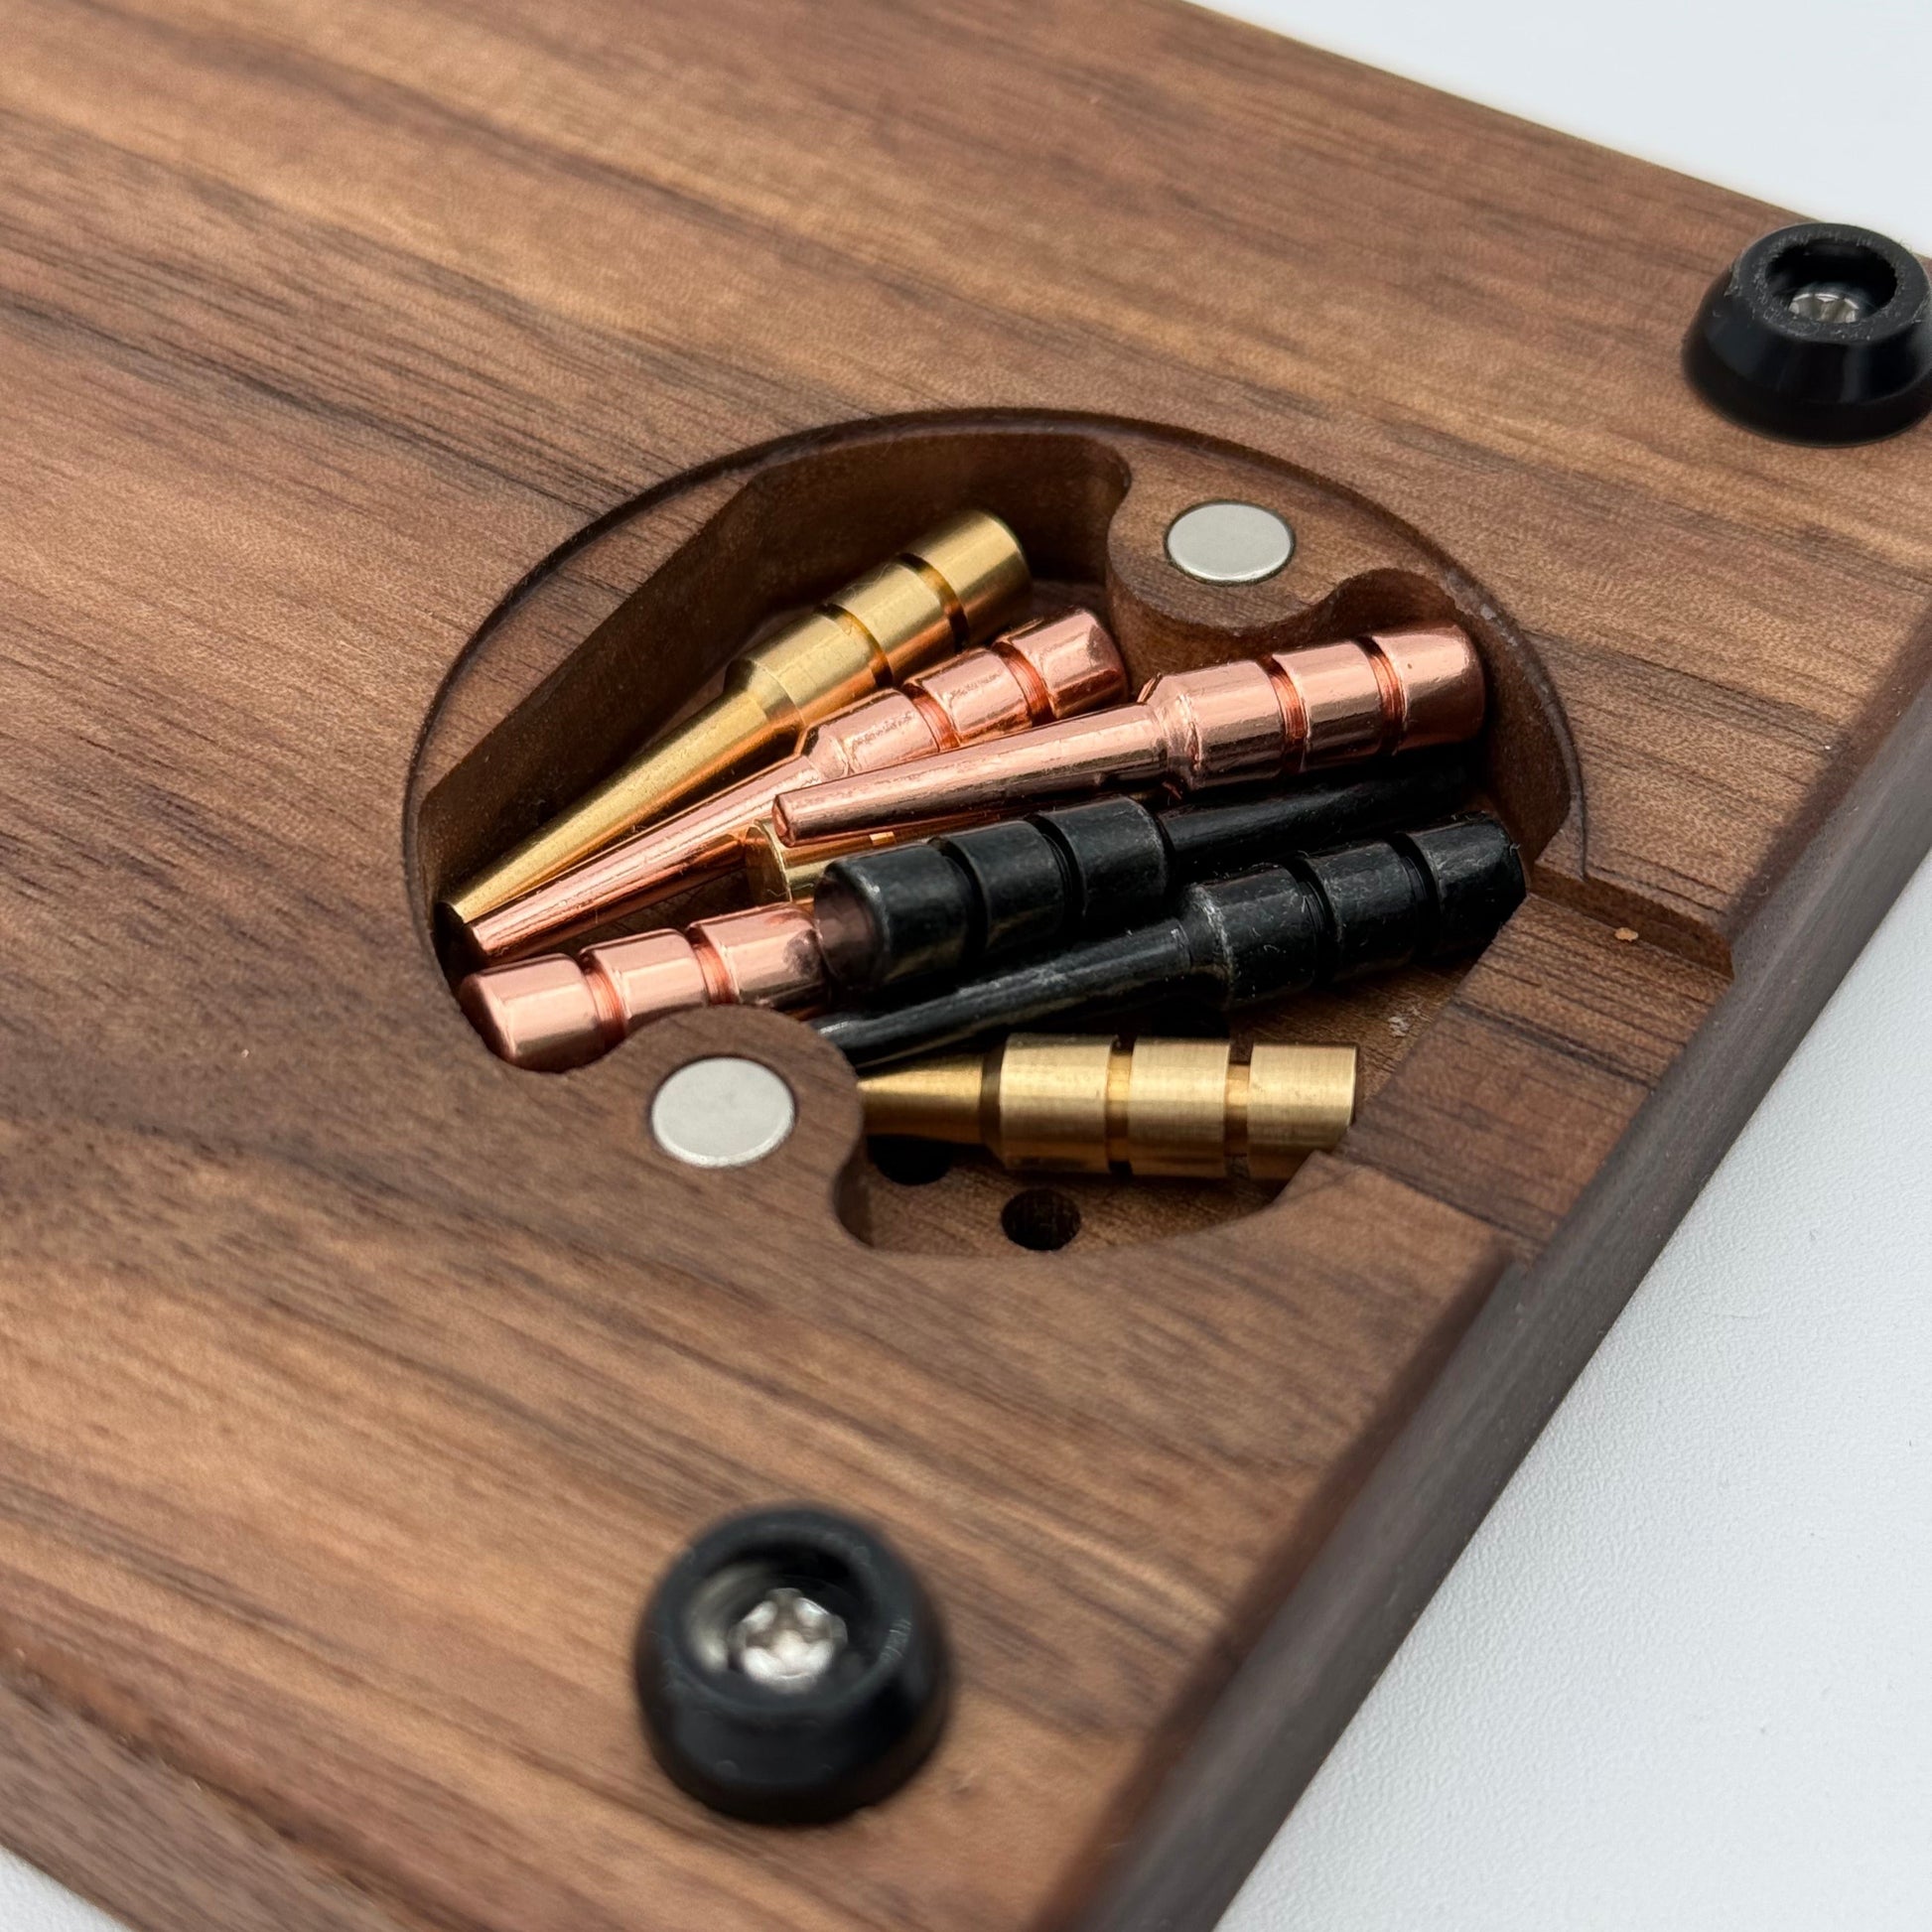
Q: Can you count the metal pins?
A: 8